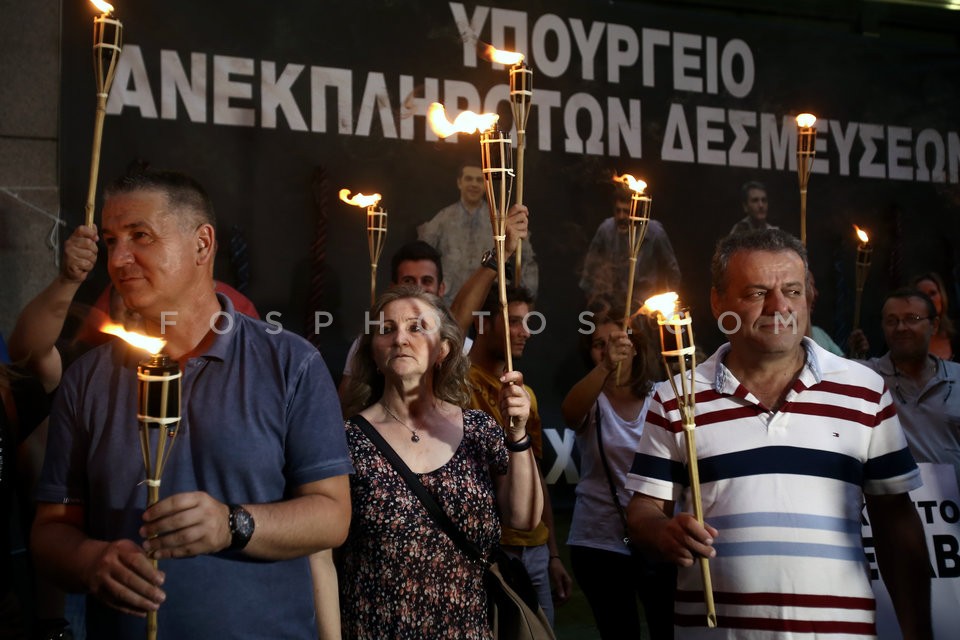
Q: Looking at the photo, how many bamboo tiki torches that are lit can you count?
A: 9